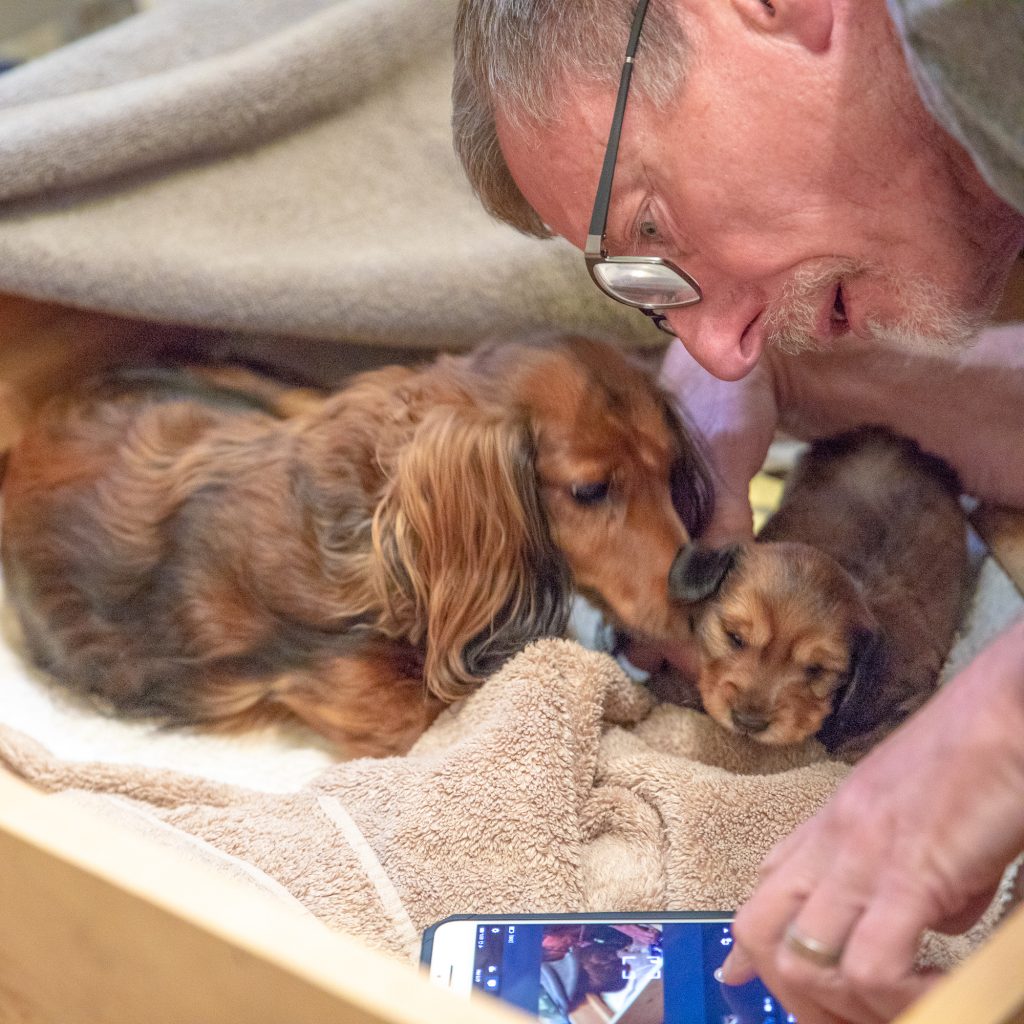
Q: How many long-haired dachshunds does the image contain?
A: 2